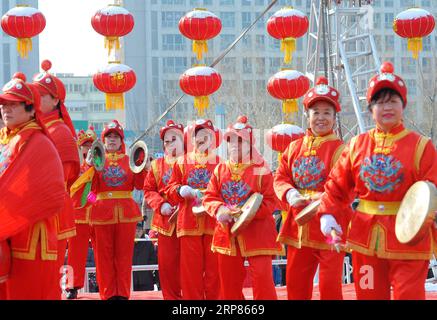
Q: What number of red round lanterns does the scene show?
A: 9